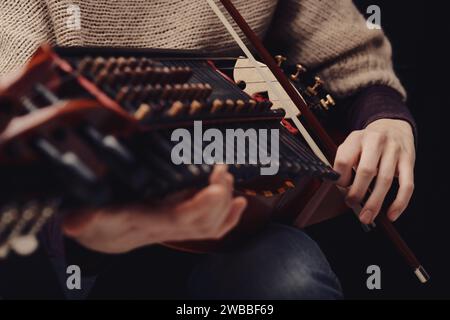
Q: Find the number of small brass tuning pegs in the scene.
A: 4